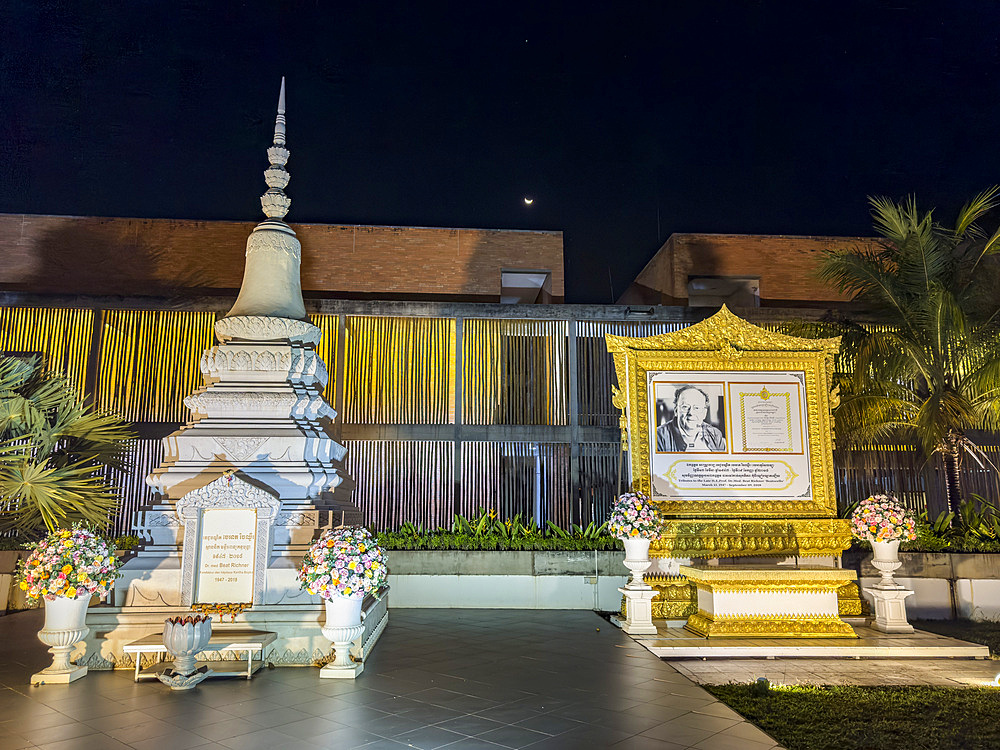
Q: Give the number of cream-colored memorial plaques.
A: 1